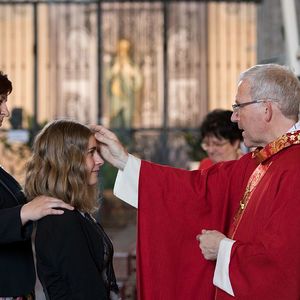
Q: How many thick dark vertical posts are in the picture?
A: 3